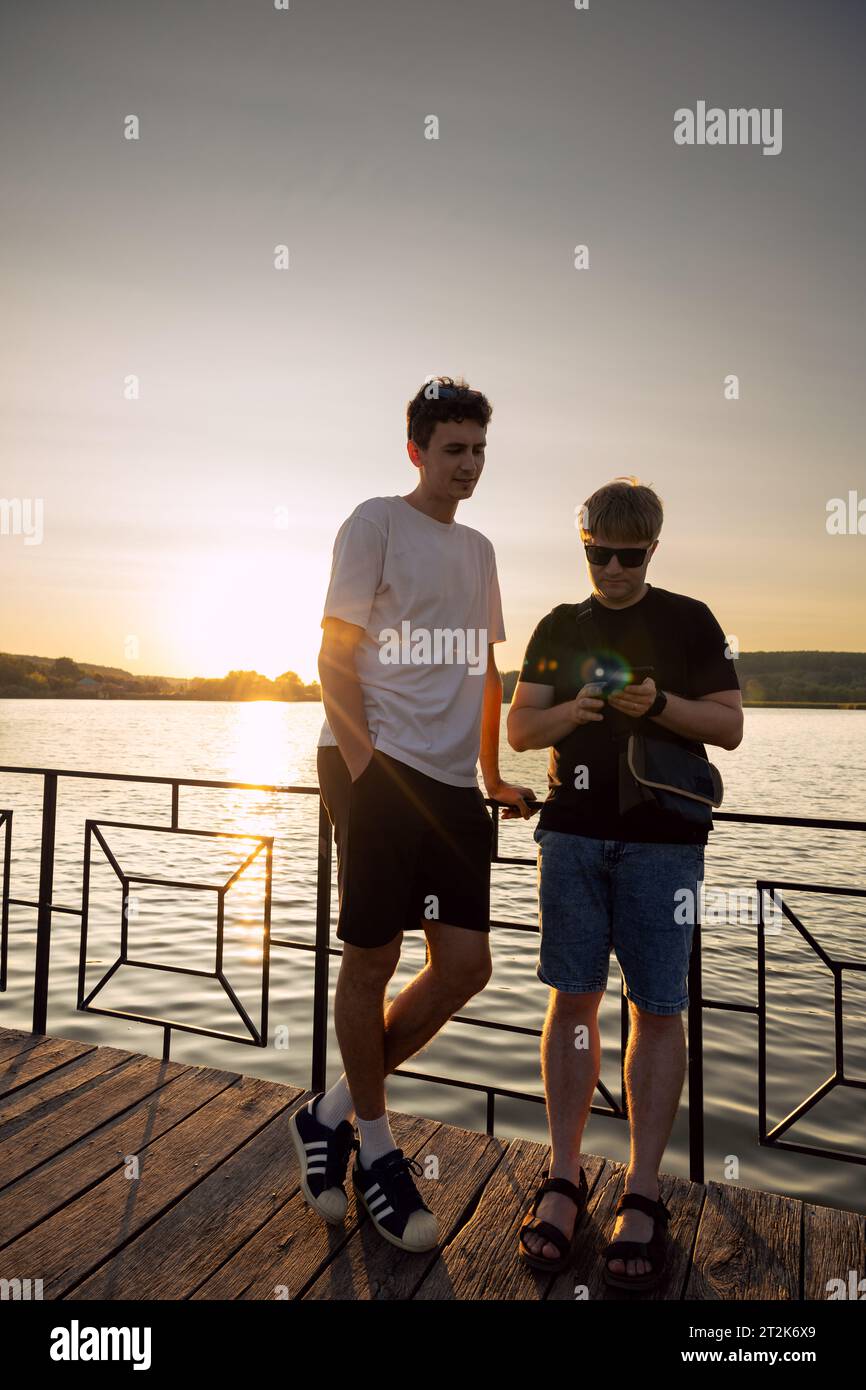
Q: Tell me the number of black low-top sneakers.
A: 2